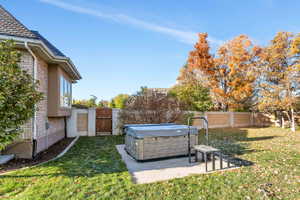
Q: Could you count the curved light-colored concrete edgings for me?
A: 1